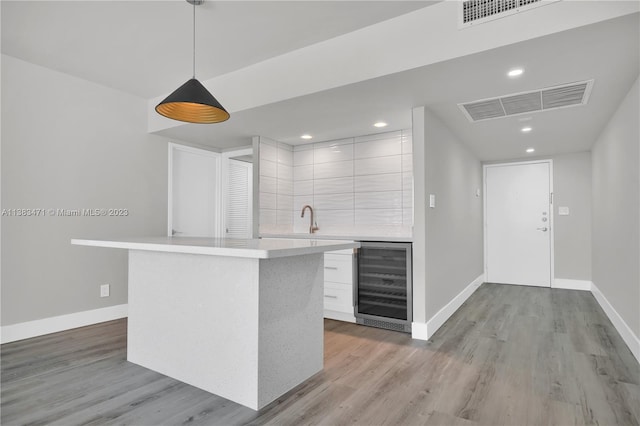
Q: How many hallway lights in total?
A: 3